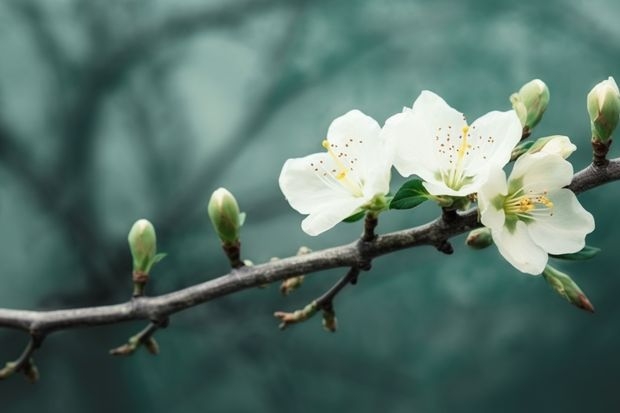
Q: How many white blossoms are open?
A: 3